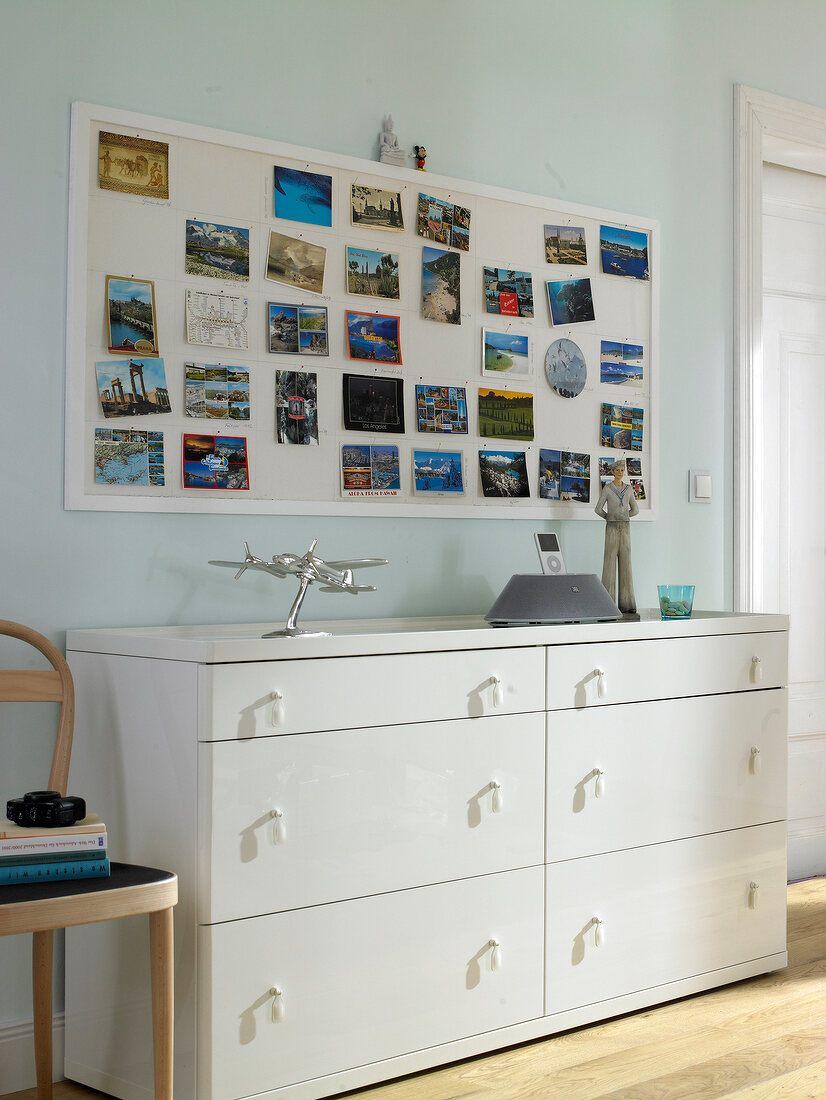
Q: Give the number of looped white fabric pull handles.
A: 12